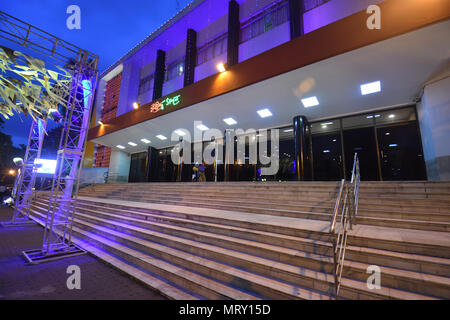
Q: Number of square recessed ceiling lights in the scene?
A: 10